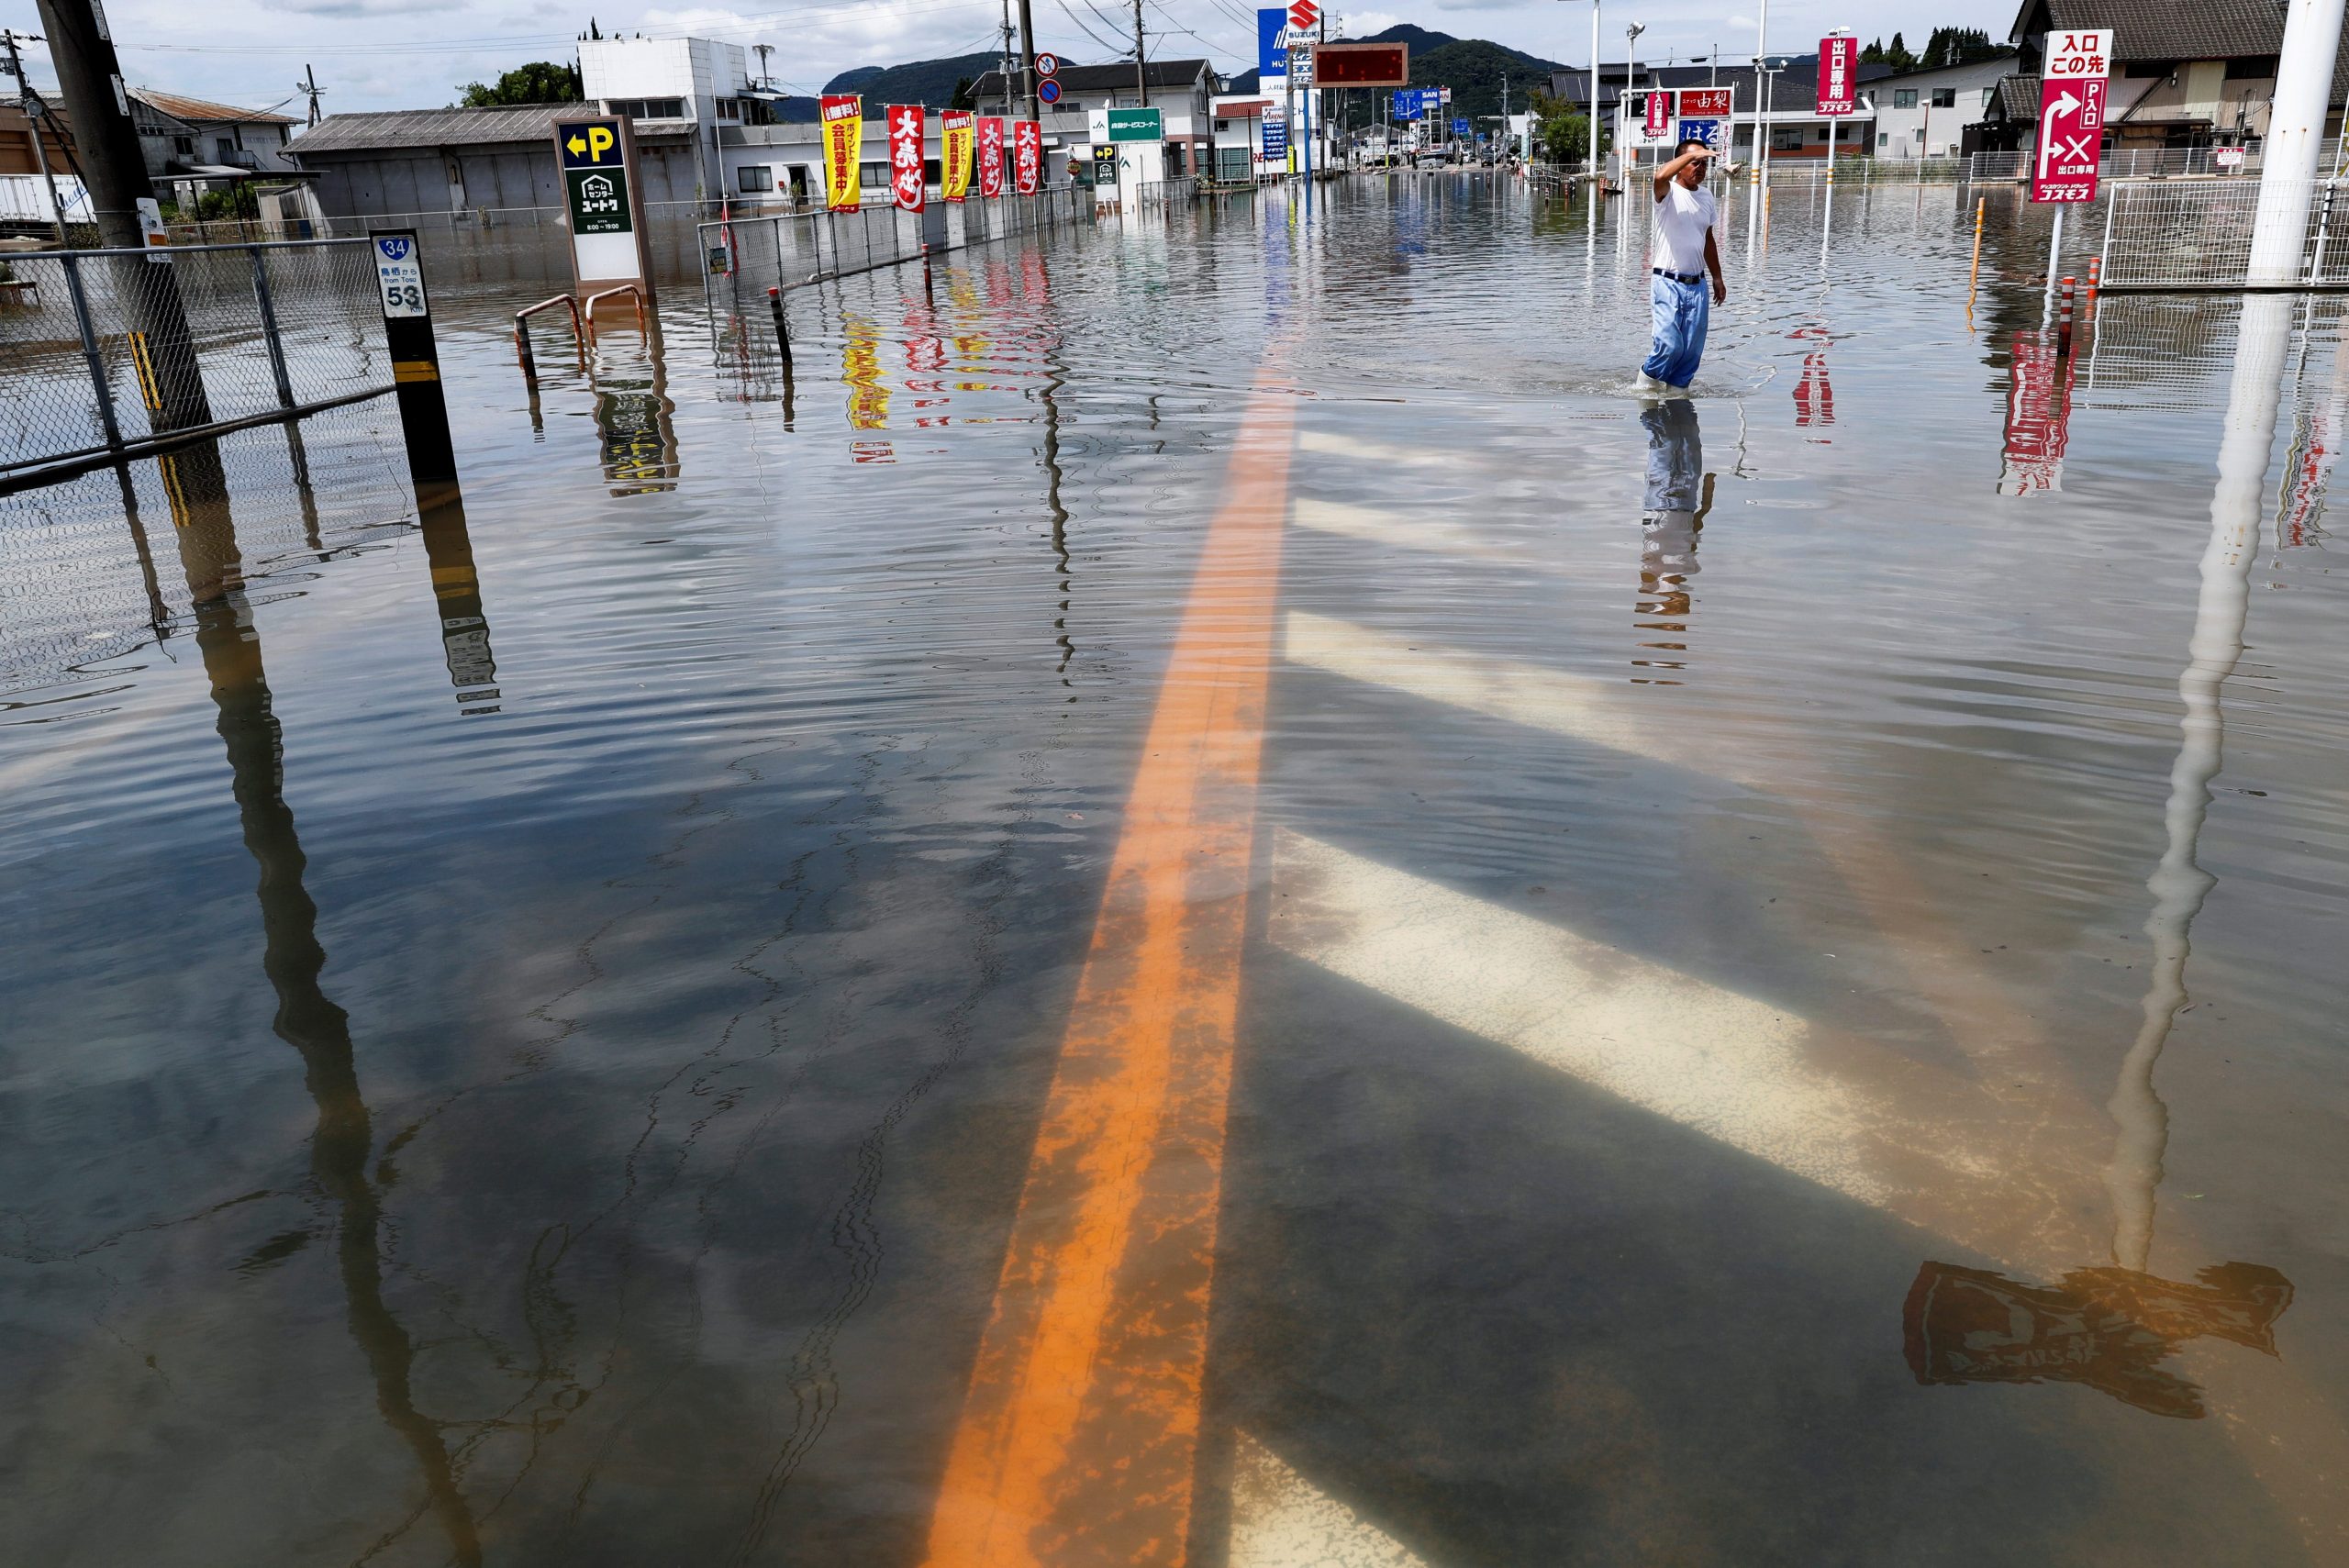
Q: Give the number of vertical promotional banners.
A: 5